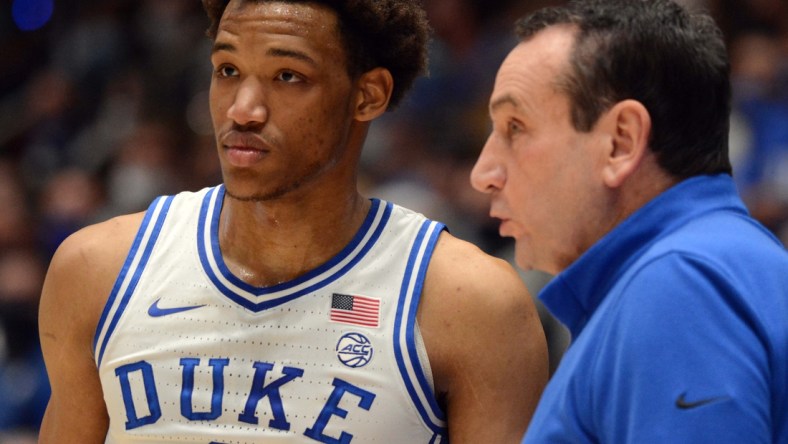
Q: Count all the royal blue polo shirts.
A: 1